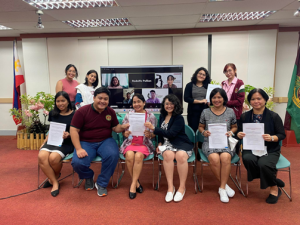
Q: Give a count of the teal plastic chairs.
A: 6